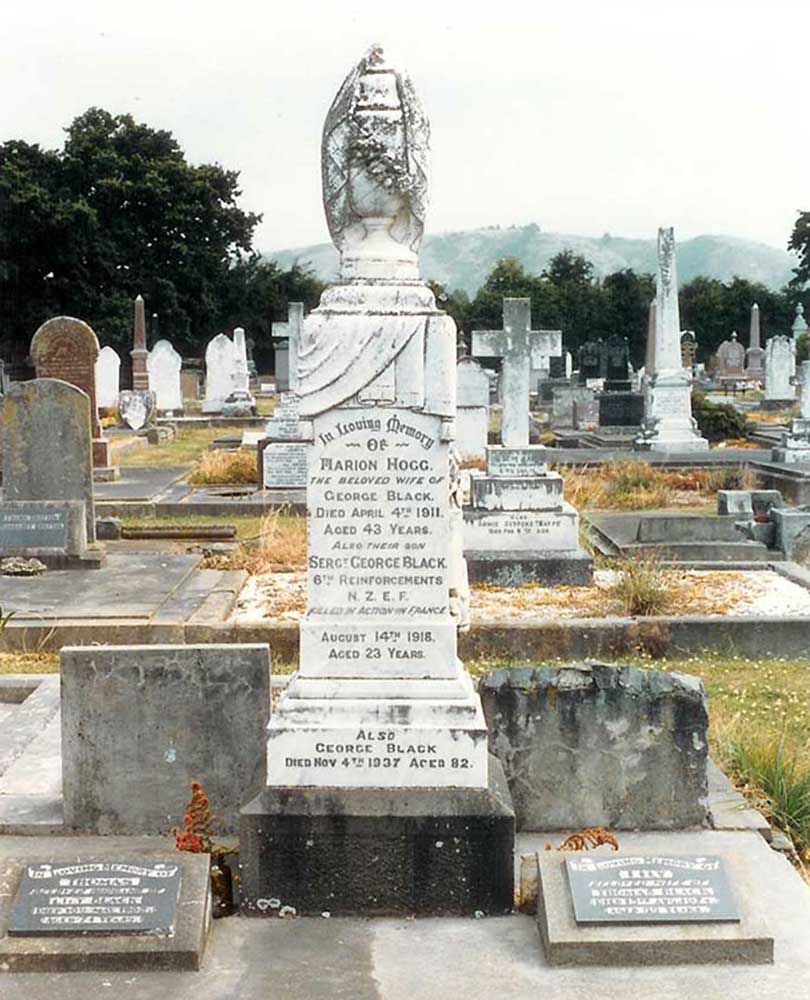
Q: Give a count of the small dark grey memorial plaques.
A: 2